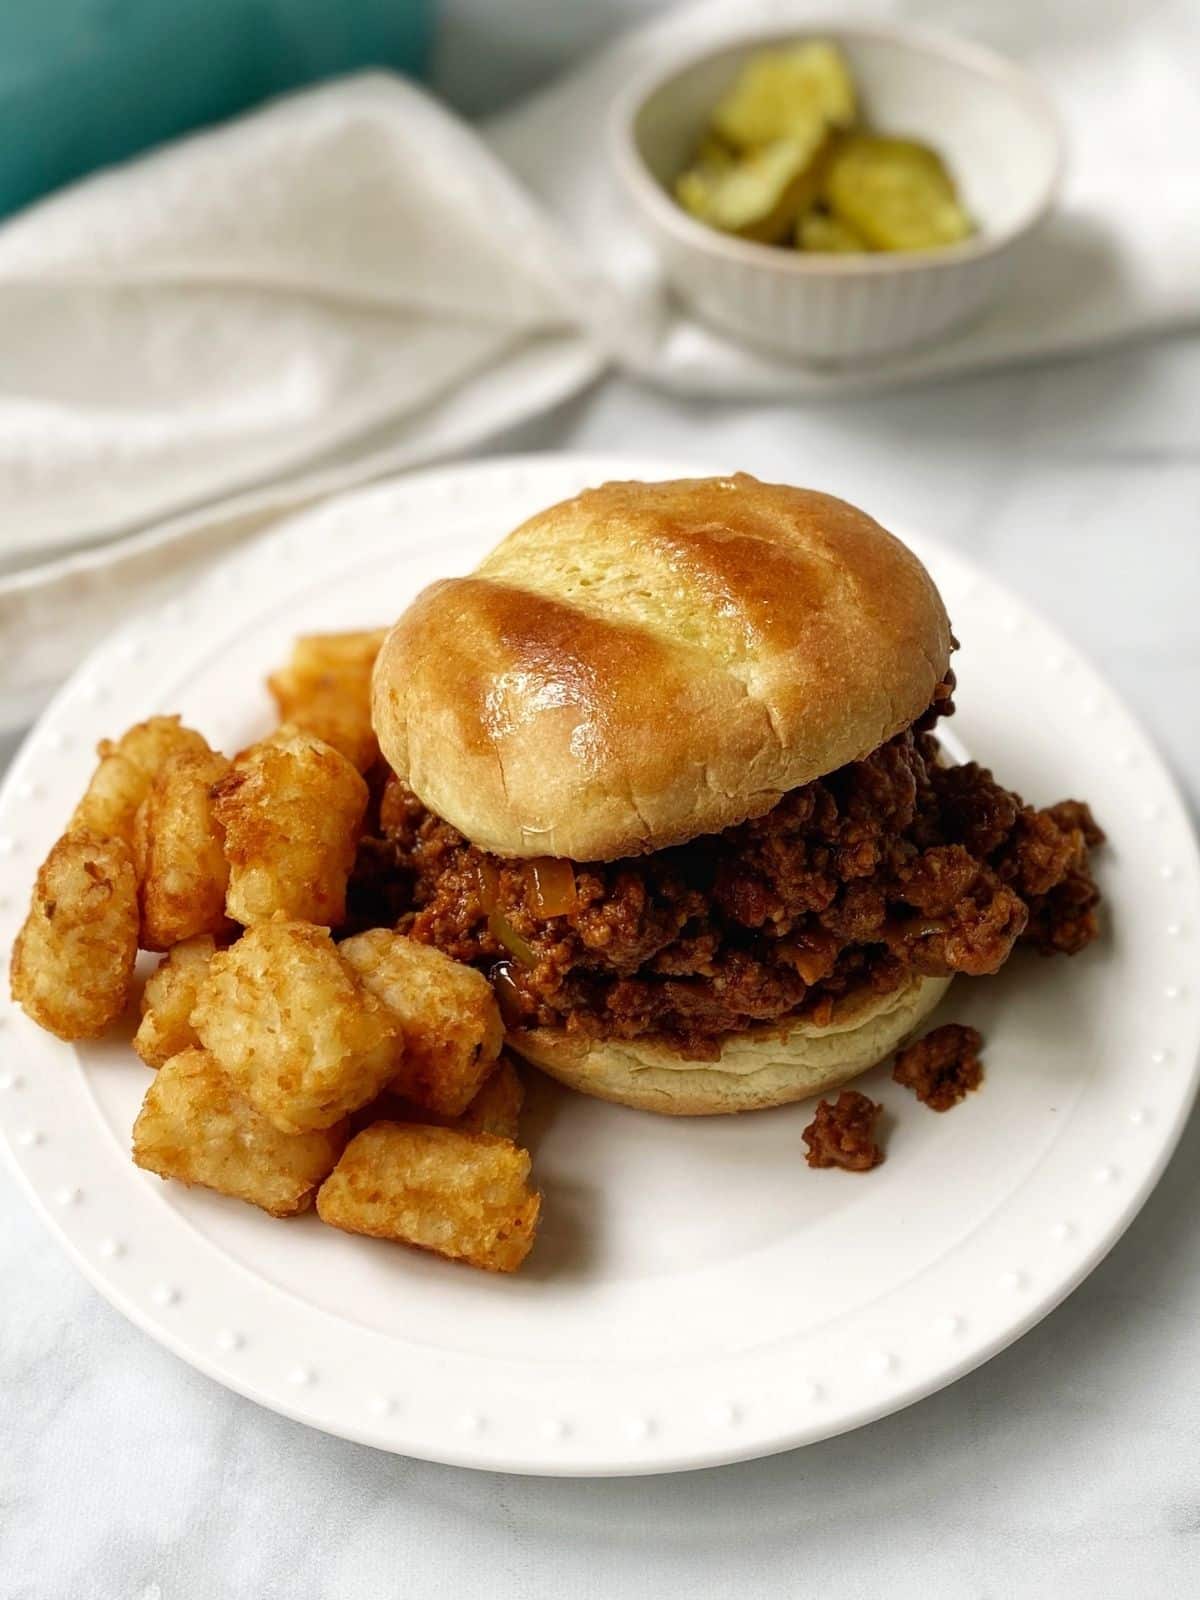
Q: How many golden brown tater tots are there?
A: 11